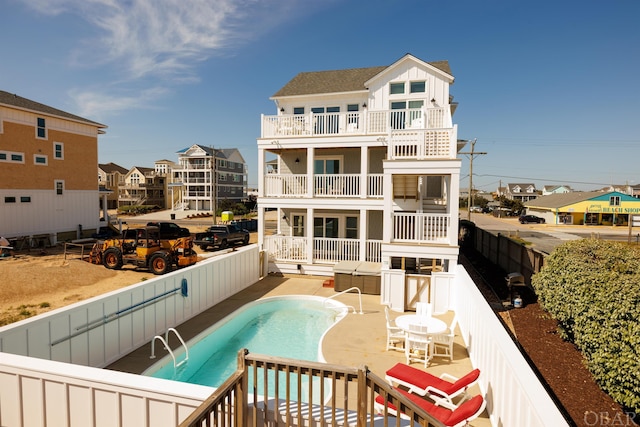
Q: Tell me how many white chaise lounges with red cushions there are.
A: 2